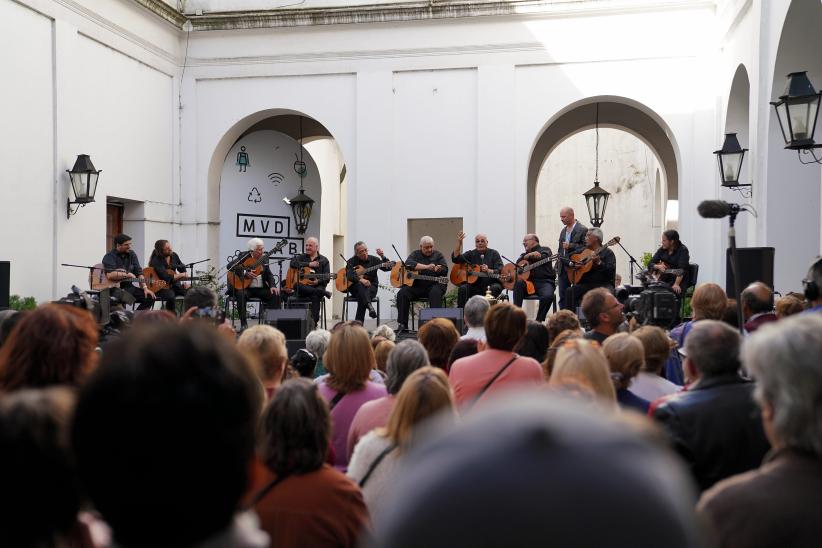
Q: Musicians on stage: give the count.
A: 10